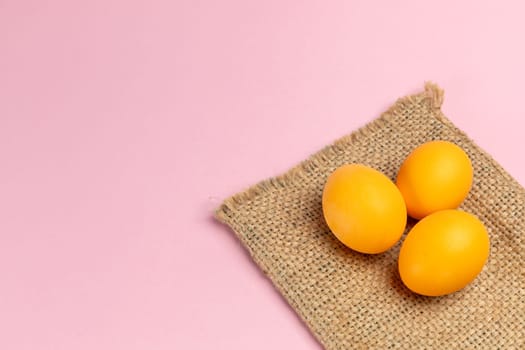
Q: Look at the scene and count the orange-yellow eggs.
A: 3